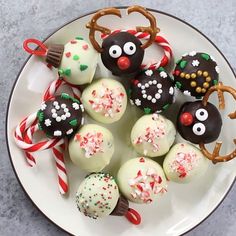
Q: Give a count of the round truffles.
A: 12